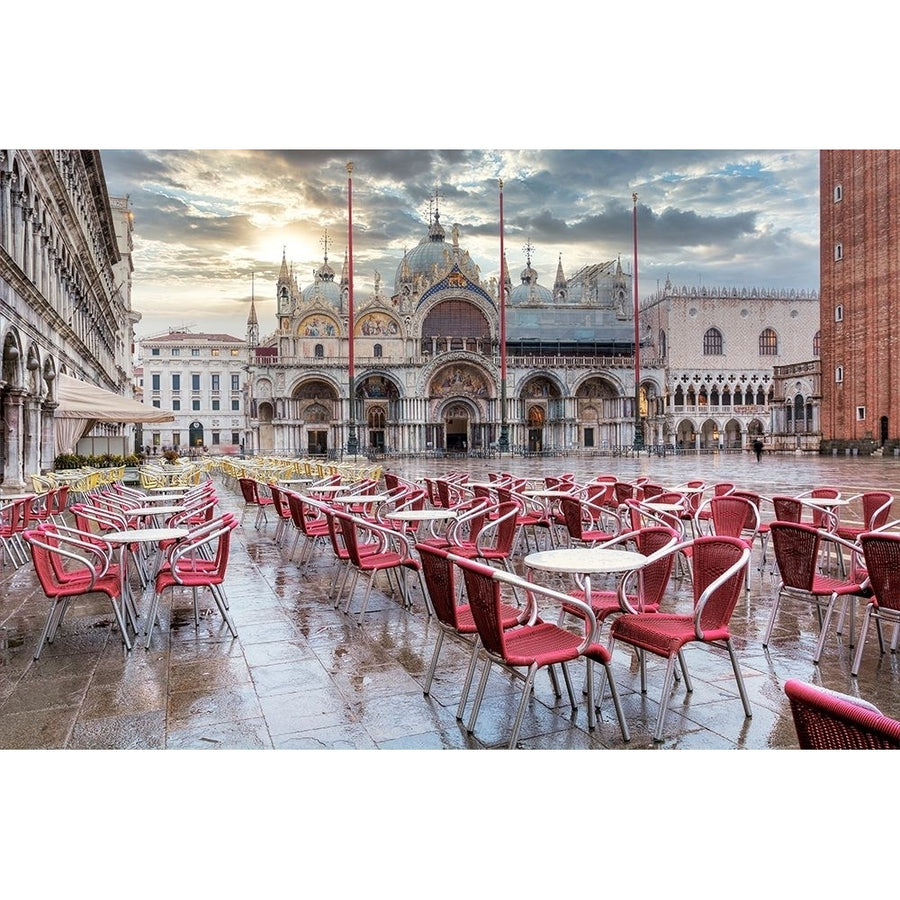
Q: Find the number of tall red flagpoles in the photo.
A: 3